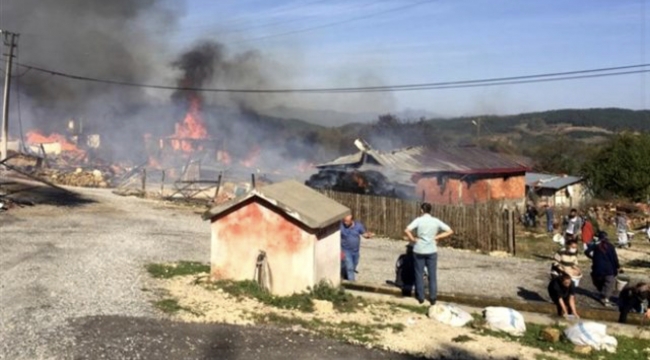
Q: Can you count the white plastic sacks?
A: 3